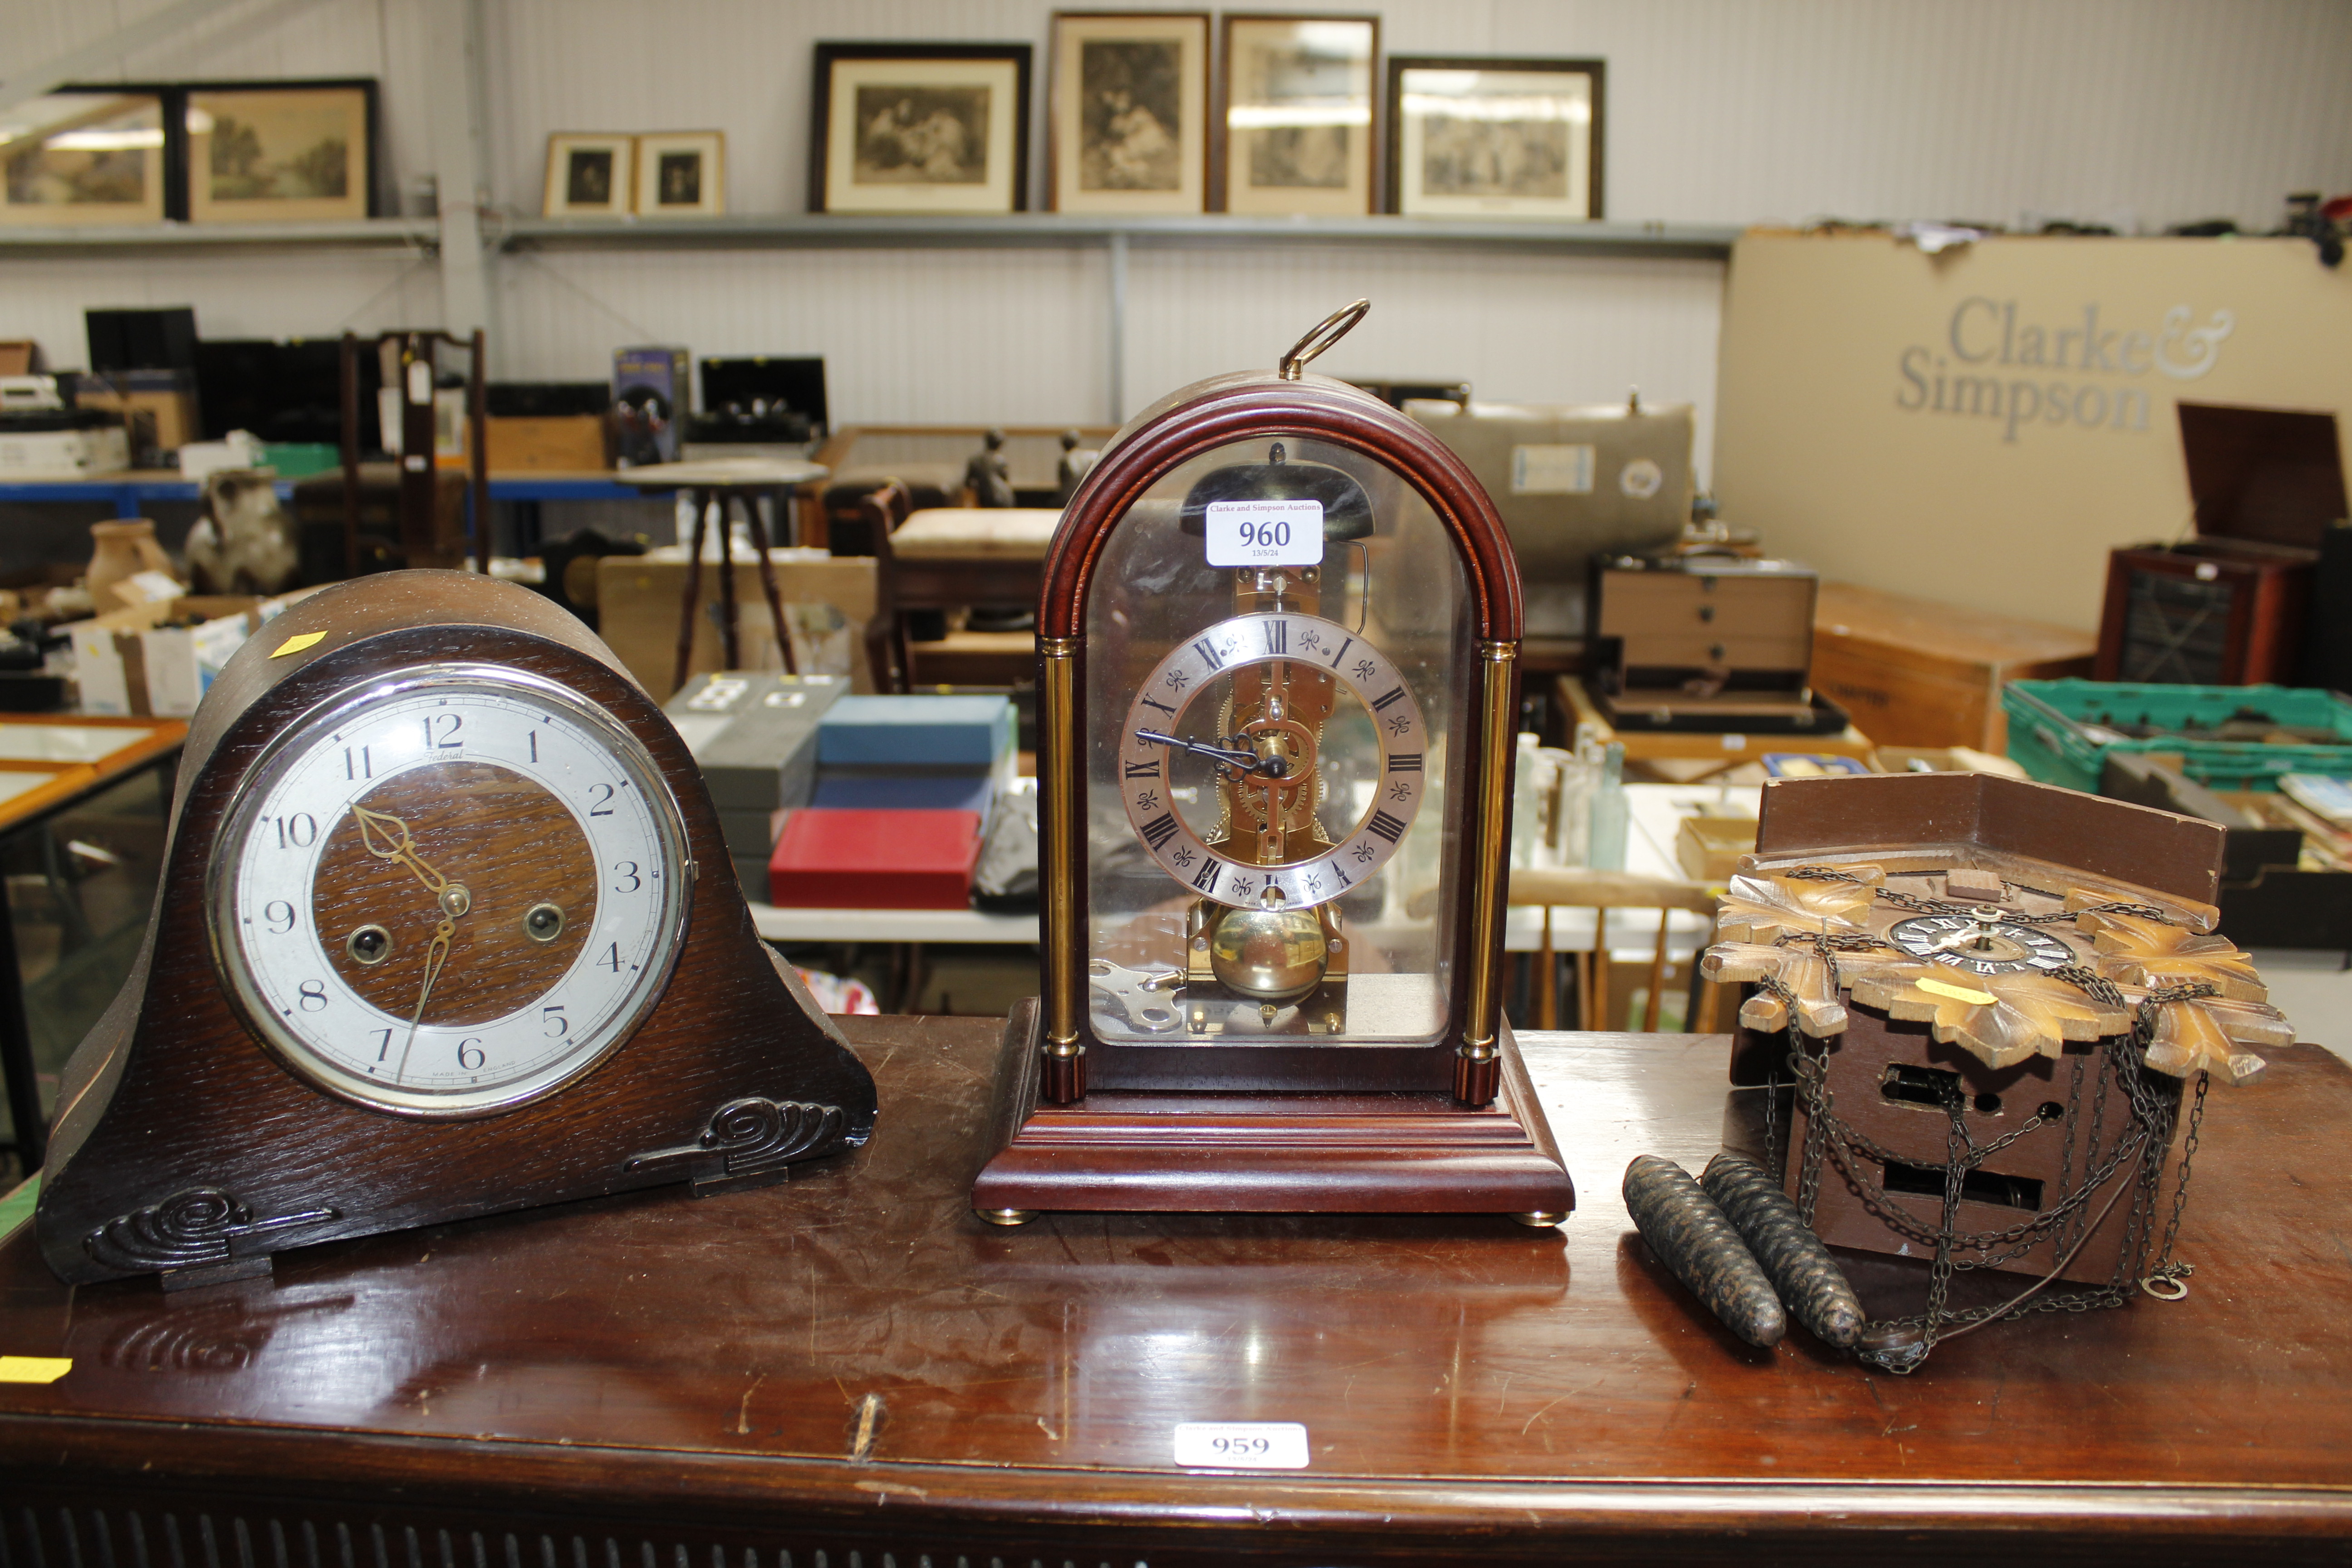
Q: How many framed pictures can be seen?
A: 8